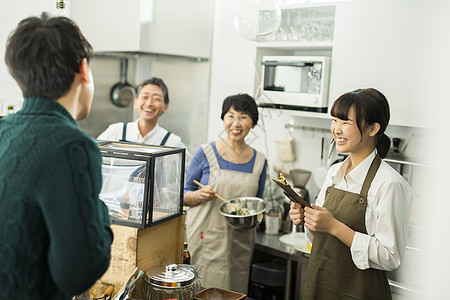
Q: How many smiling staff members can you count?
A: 3